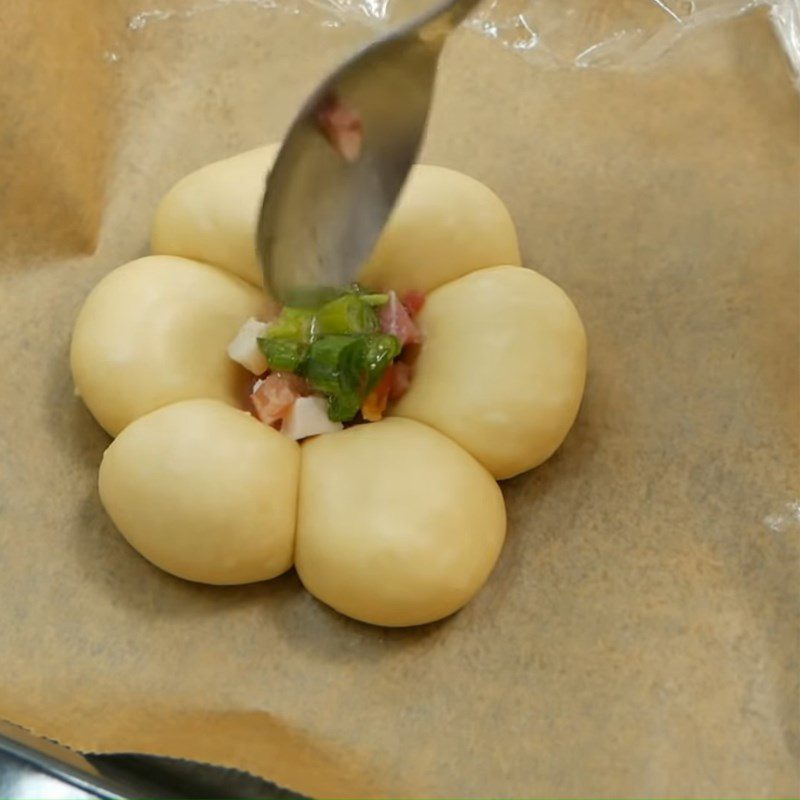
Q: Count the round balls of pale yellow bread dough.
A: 6